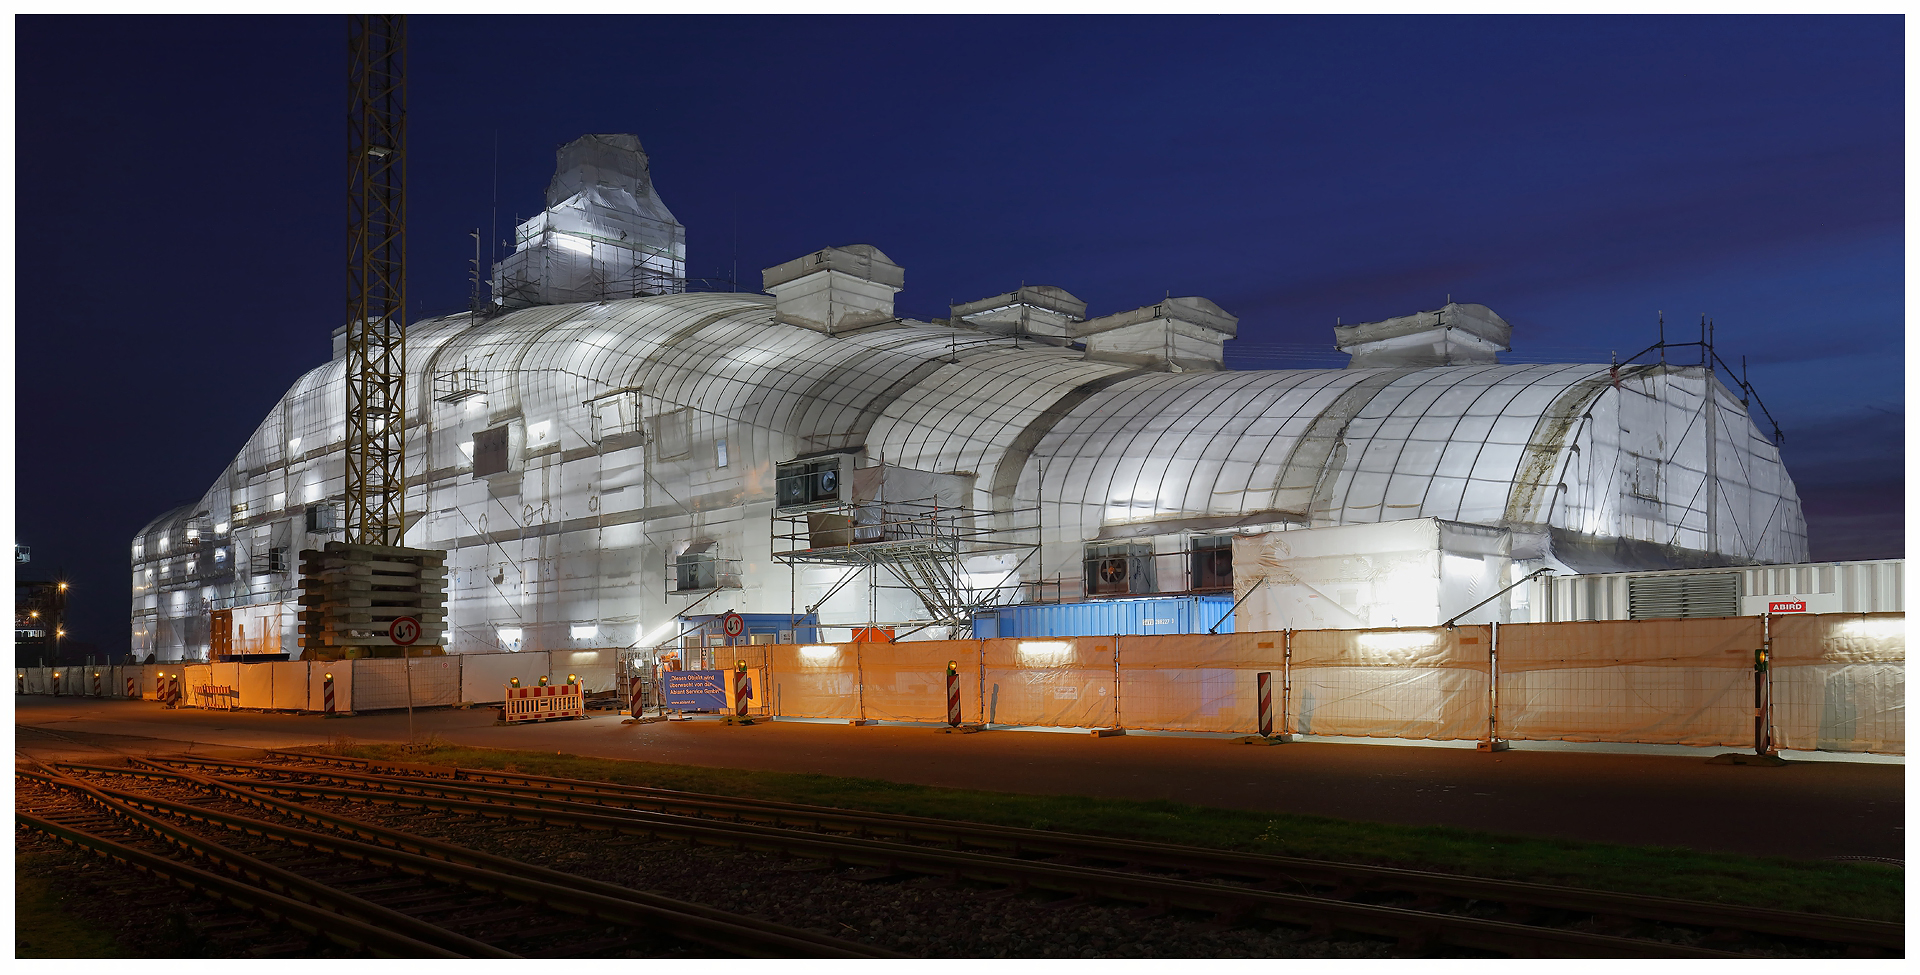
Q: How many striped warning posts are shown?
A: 12